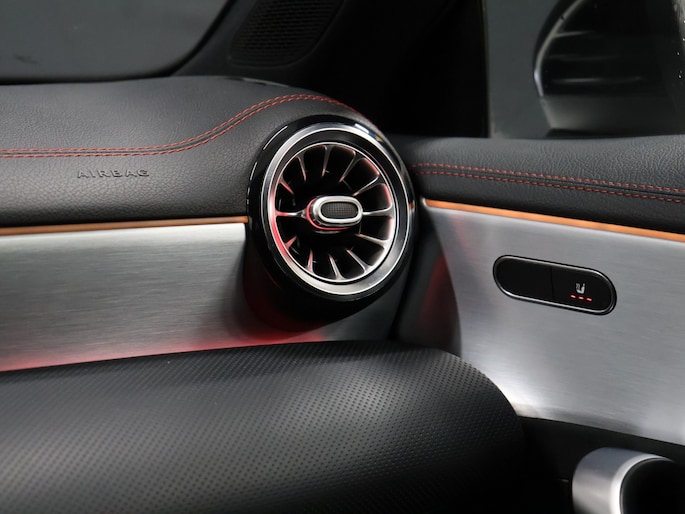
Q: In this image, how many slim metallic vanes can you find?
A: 12